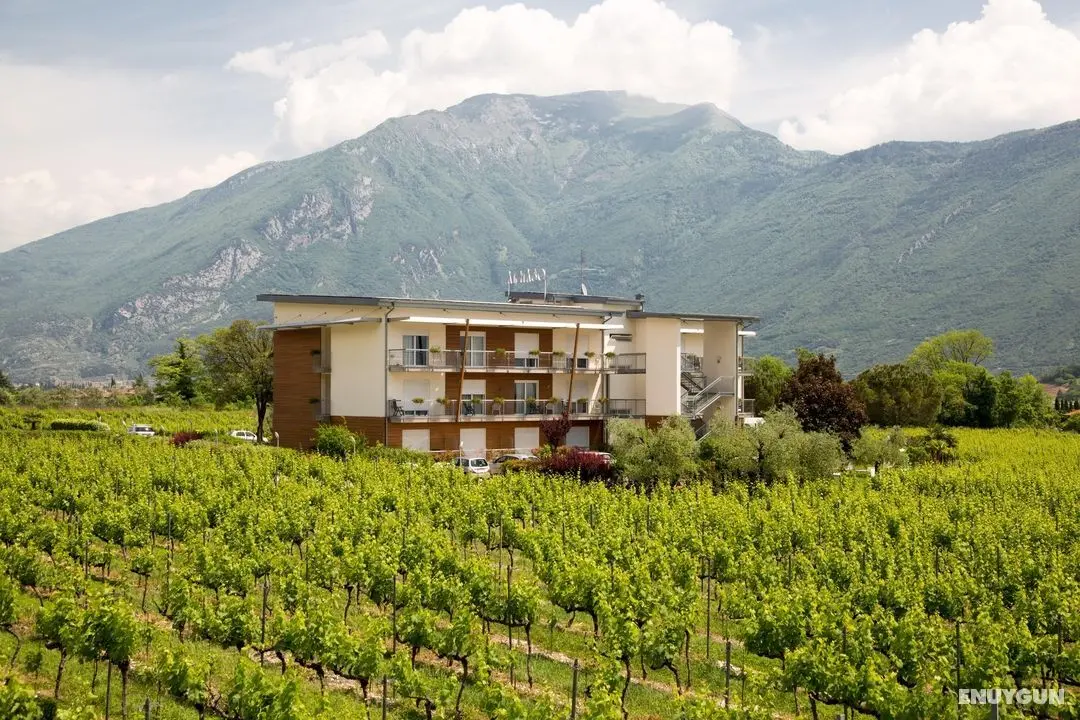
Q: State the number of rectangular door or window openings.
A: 12